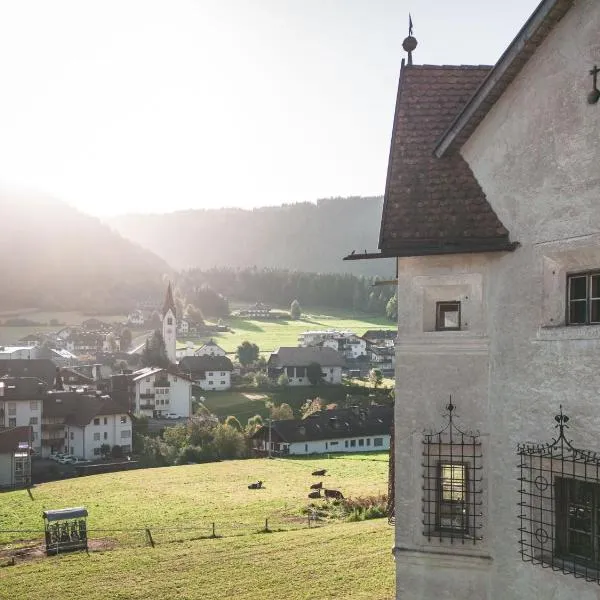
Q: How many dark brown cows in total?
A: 5